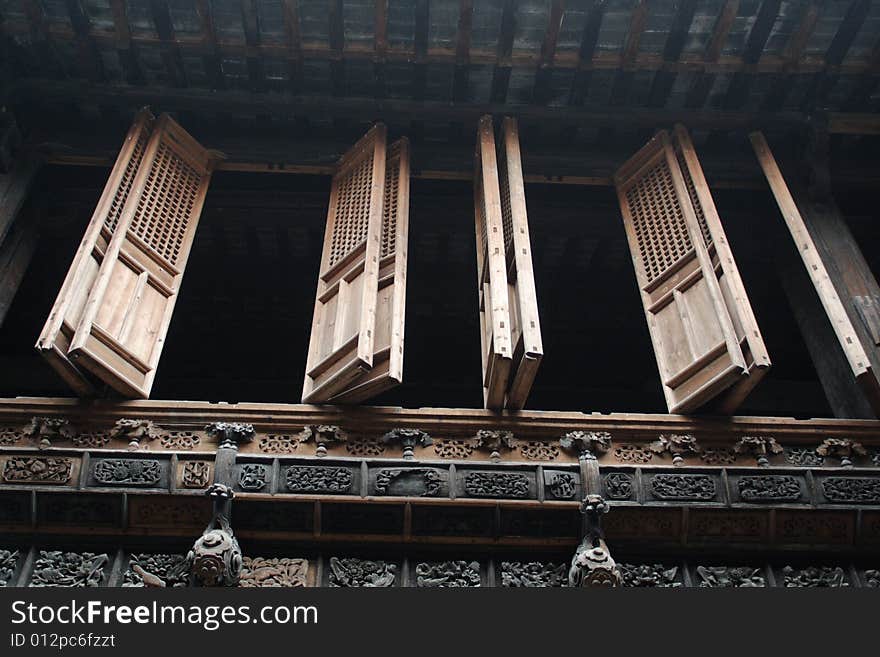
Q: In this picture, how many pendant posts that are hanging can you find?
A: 2